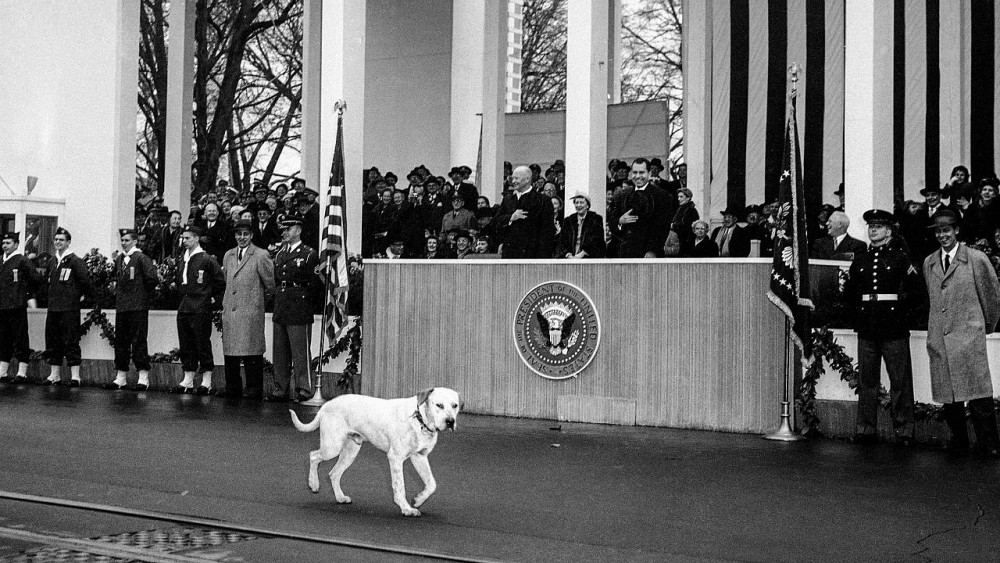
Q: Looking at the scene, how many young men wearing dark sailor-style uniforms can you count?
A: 4